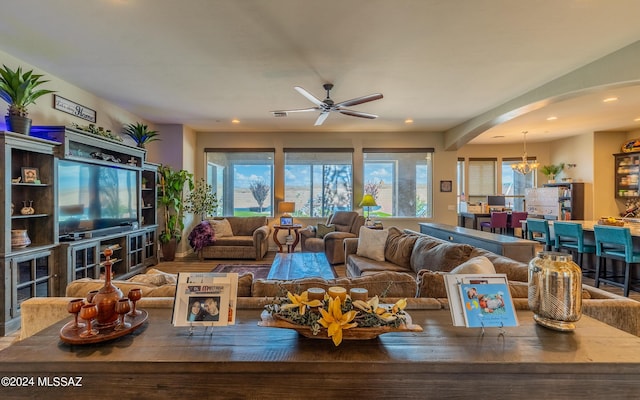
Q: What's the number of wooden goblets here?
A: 5